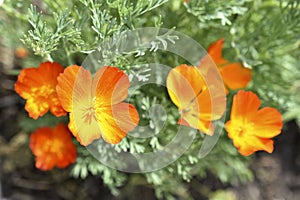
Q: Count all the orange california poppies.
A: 6